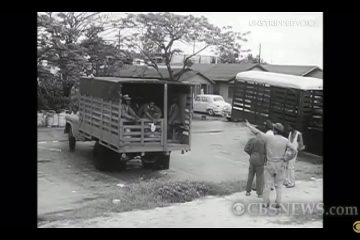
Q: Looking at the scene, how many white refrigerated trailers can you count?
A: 0